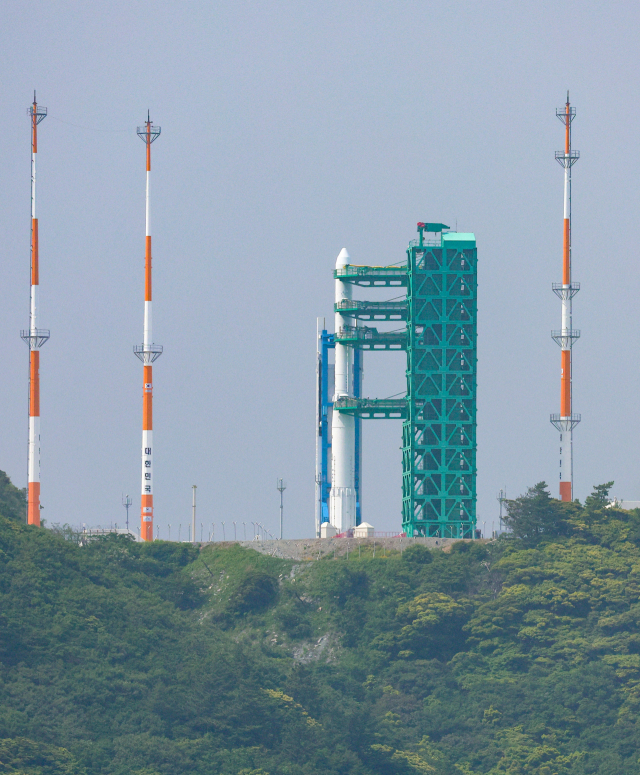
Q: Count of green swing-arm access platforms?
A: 4